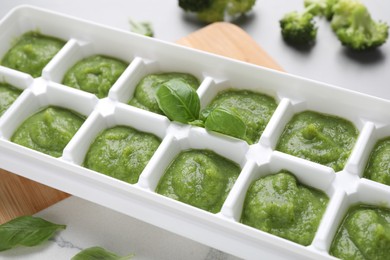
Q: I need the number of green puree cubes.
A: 12